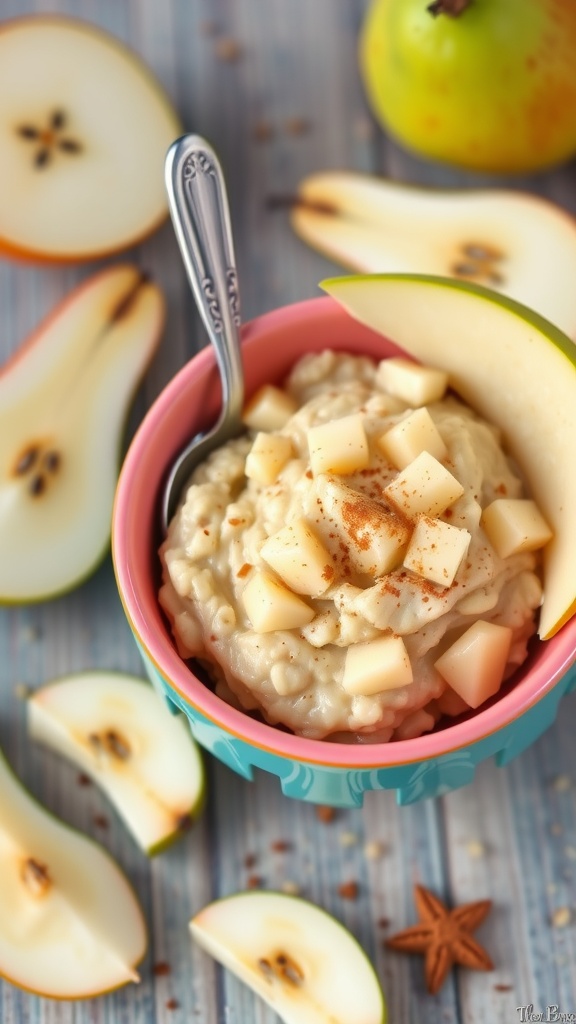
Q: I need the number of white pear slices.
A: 7